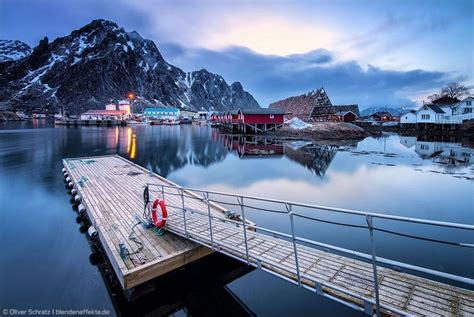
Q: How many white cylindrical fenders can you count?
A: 8